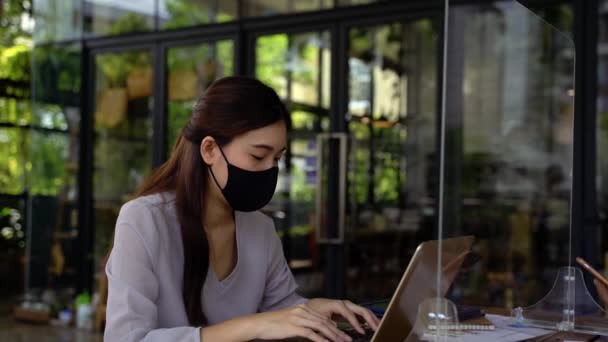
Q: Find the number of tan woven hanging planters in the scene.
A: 3